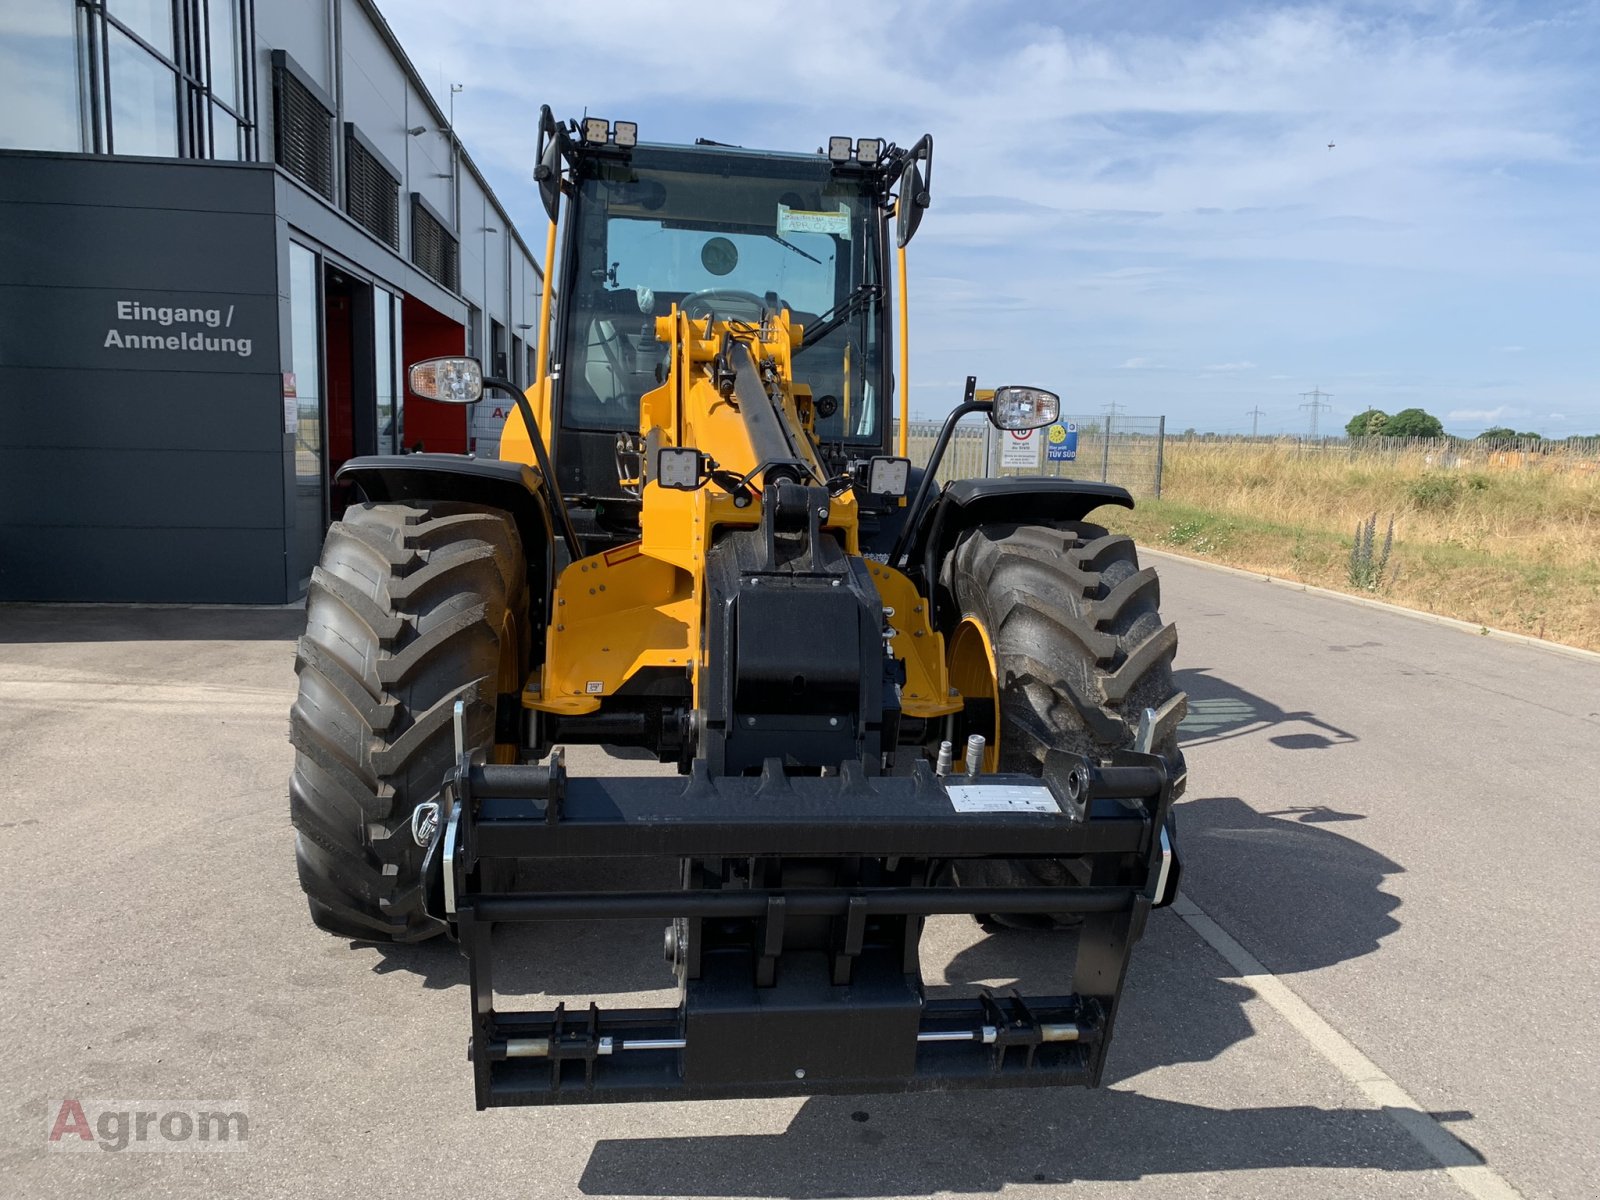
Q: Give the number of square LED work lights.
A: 6